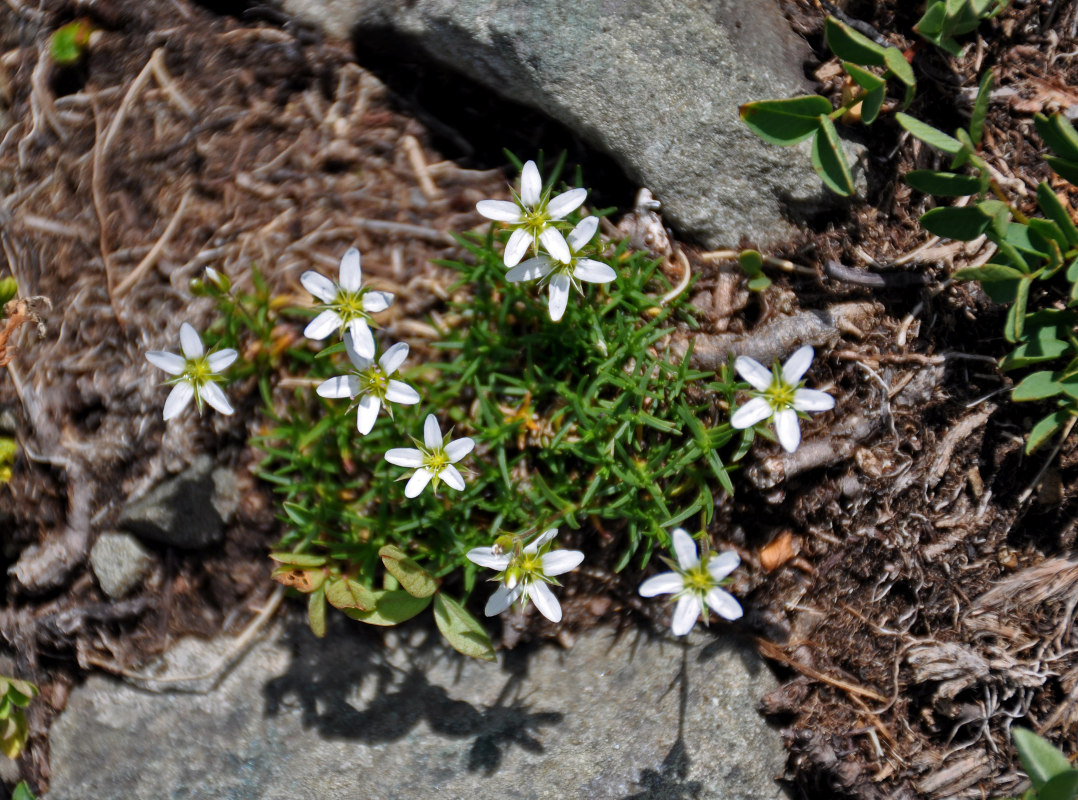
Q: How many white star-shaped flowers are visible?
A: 9